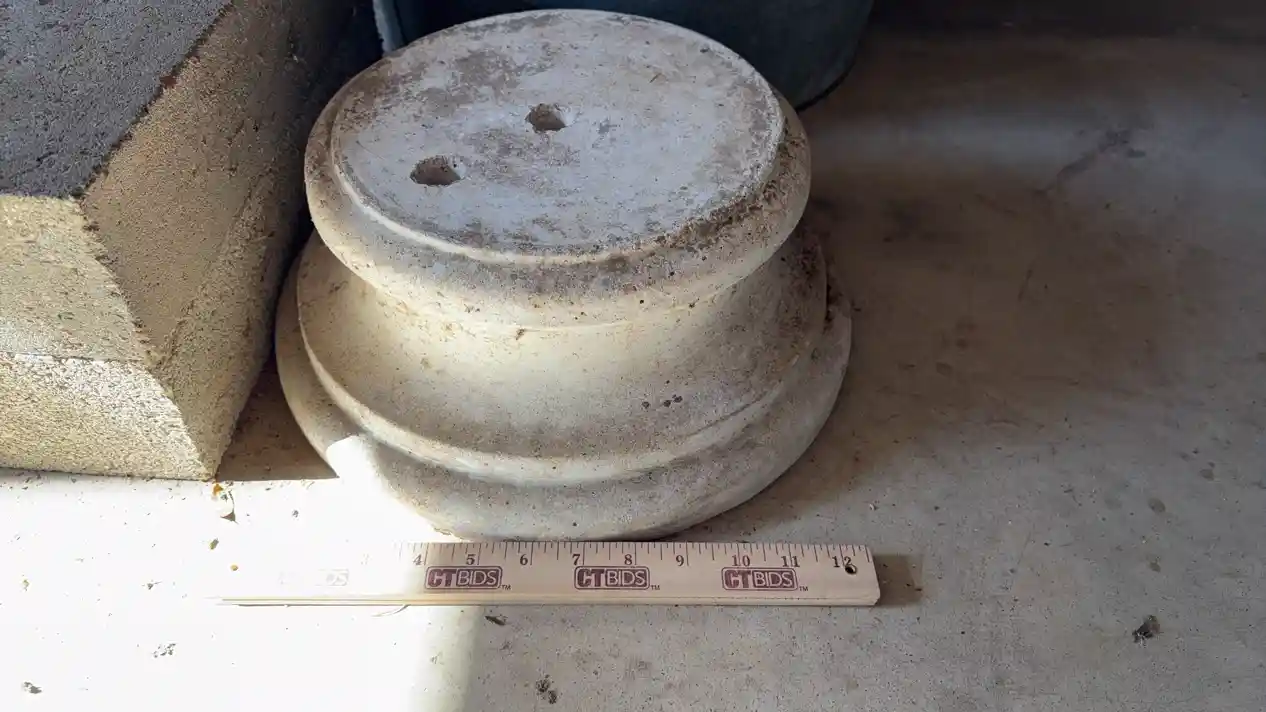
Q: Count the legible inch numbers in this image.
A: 9